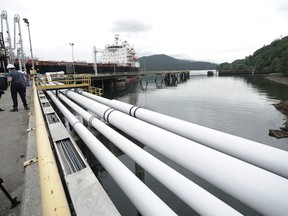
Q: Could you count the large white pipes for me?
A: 4